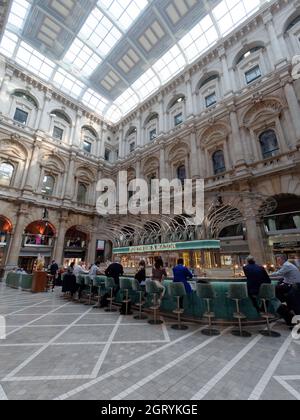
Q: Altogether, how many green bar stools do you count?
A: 11